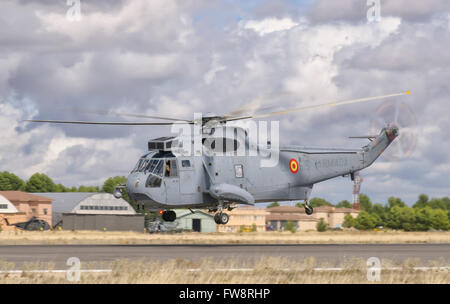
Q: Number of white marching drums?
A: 0